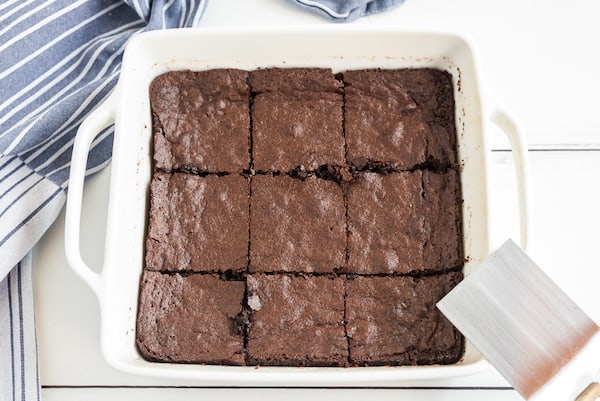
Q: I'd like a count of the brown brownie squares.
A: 9